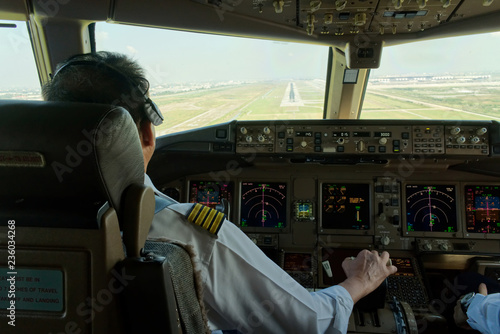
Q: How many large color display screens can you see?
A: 5